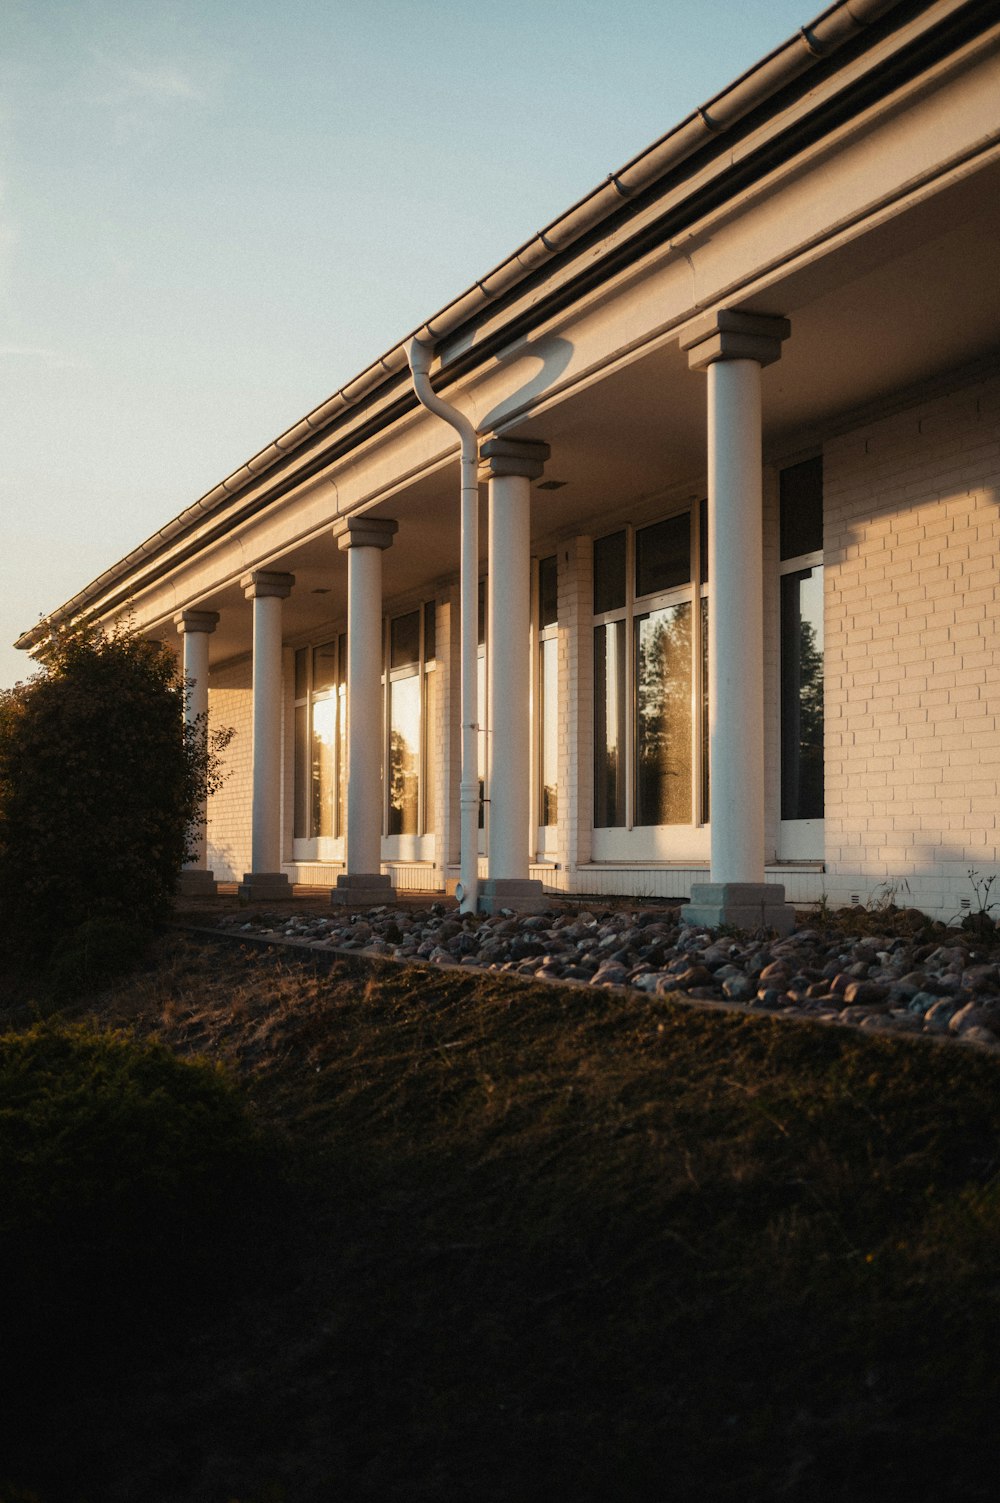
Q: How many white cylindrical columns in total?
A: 5